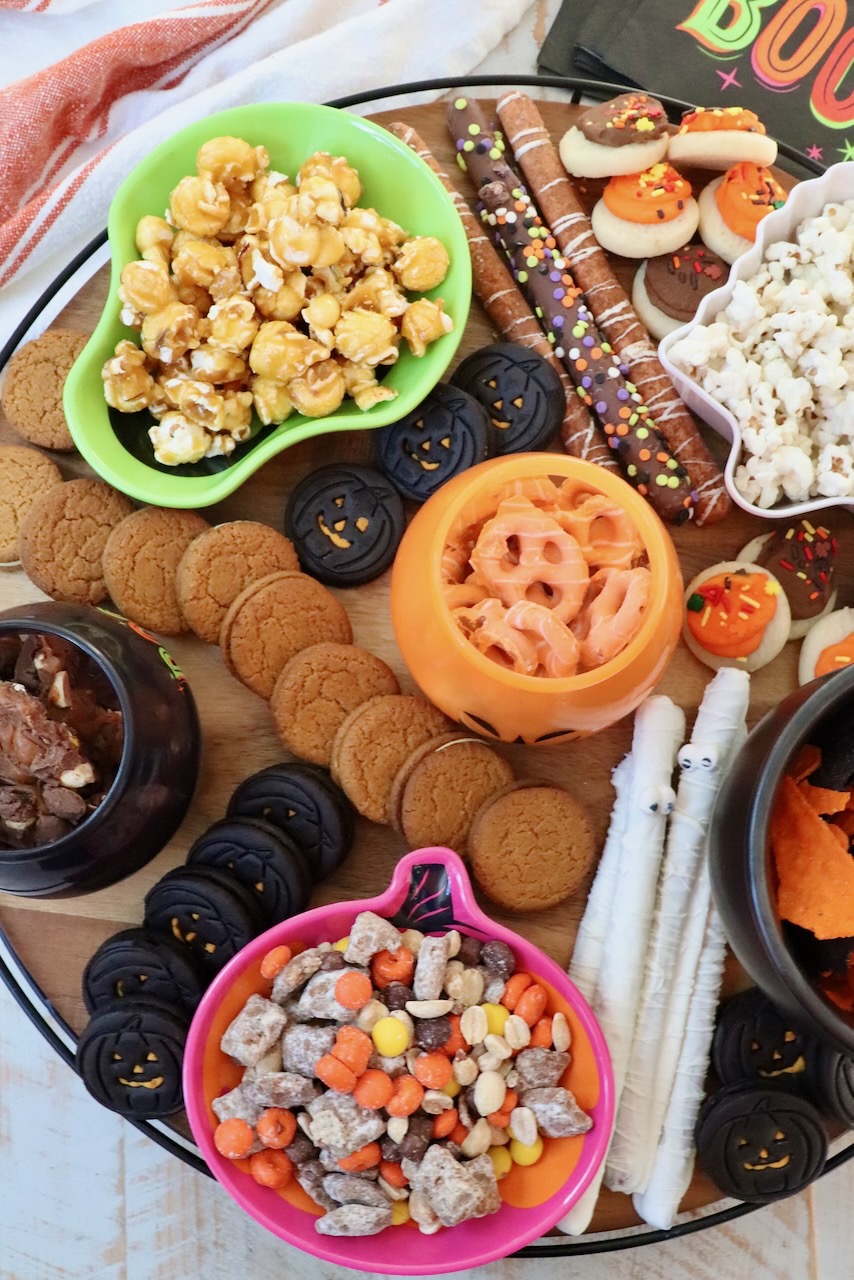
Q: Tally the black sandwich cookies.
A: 11